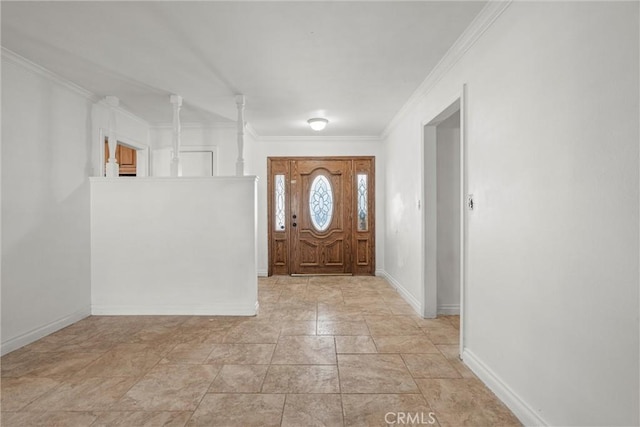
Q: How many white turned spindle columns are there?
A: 3